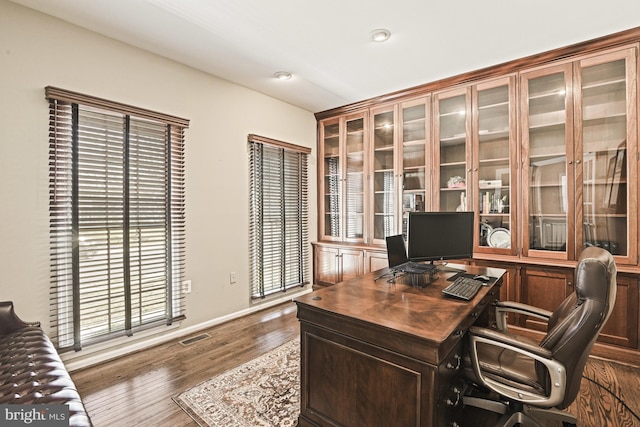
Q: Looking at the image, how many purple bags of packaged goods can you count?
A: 0